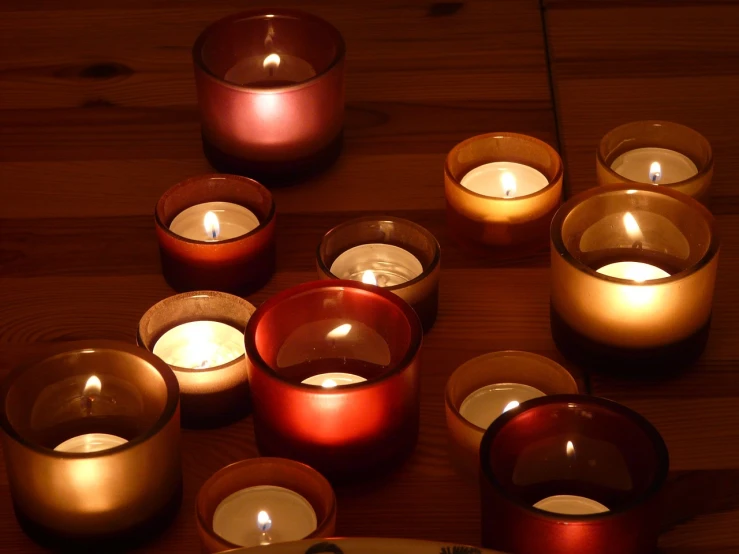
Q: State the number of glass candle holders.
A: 12